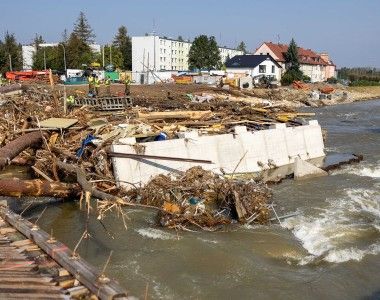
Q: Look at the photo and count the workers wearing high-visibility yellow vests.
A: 5